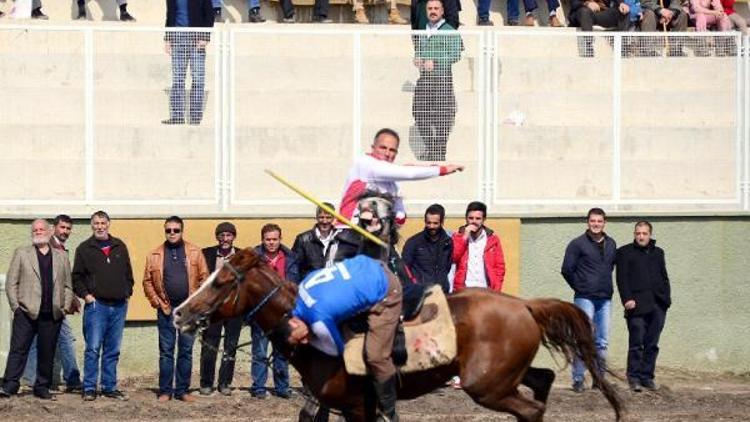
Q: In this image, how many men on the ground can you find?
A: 11